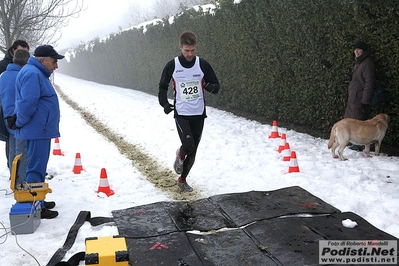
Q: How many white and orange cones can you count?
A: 7